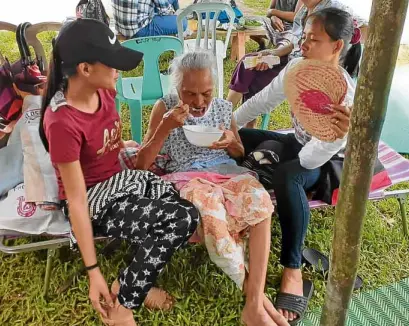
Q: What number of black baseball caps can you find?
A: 1